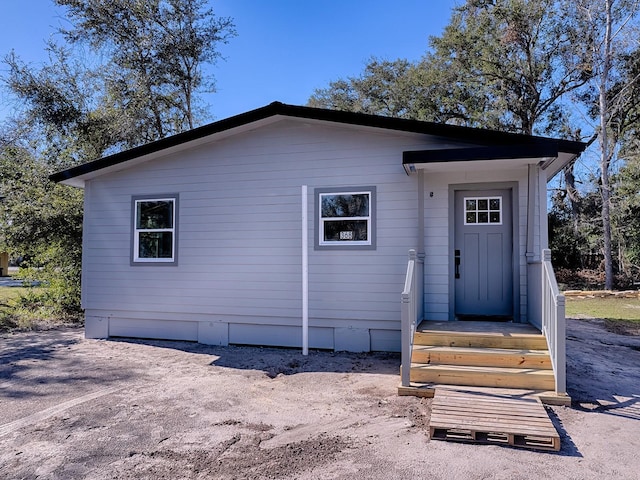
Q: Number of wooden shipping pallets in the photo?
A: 1